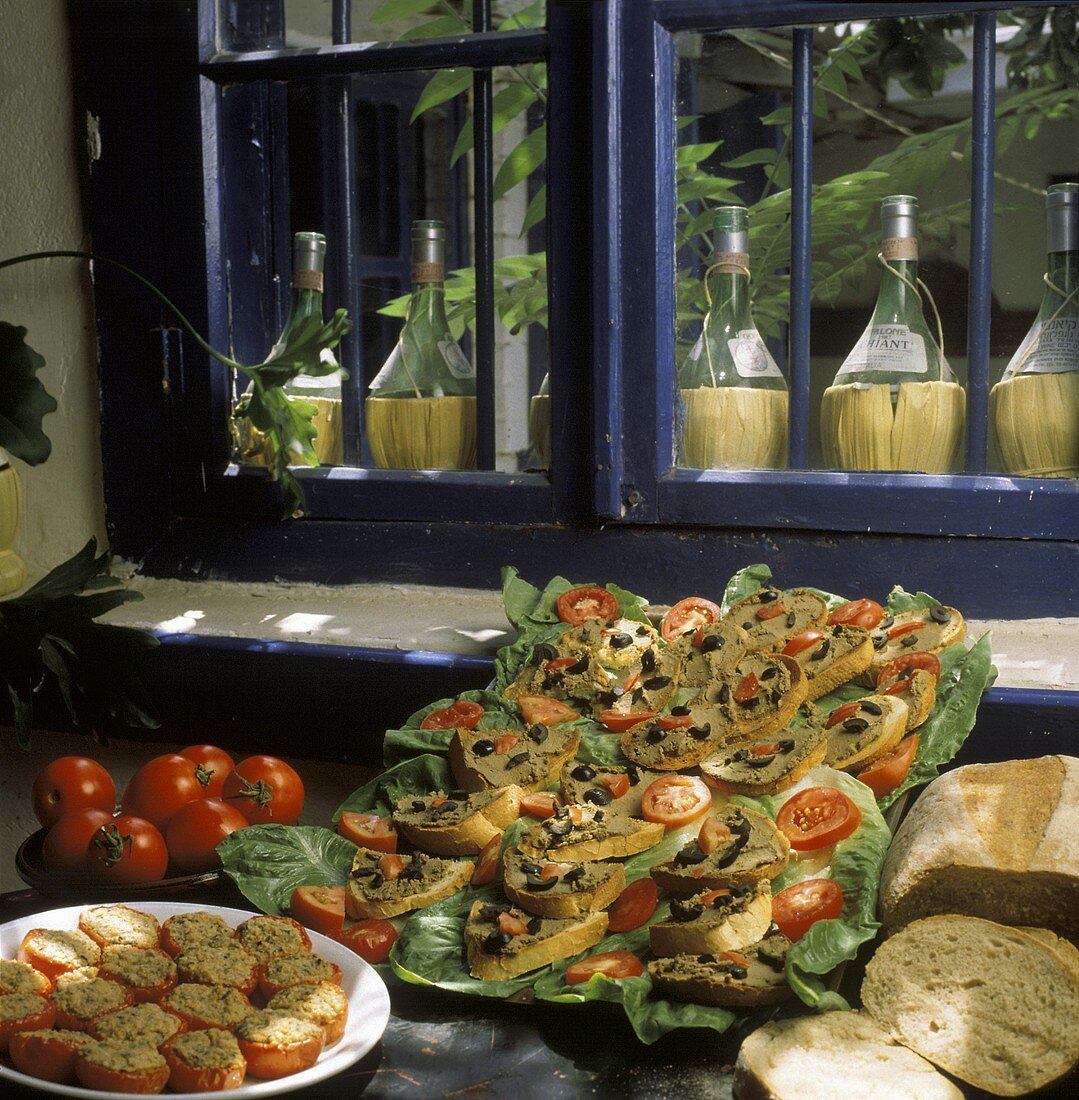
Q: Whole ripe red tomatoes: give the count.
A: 7